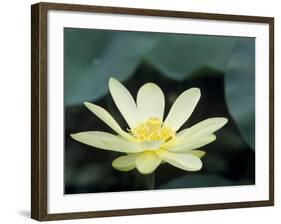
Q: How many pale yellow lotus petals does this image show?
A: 11